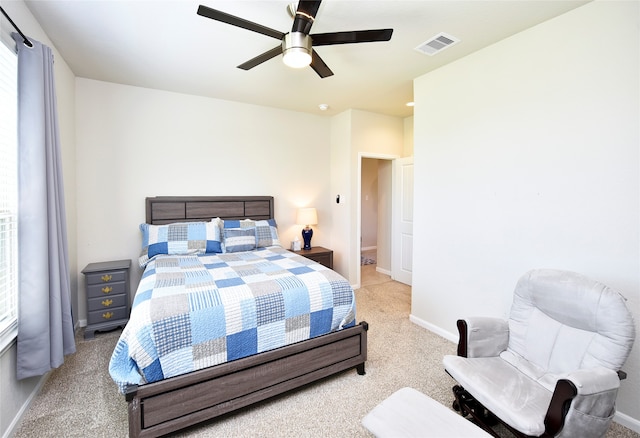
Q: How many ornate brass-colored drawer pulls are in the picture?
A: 4